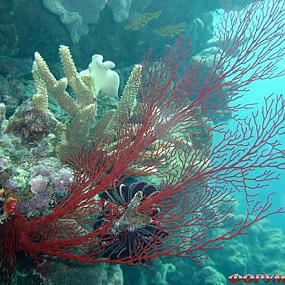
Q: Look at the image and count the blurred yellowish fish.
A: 2